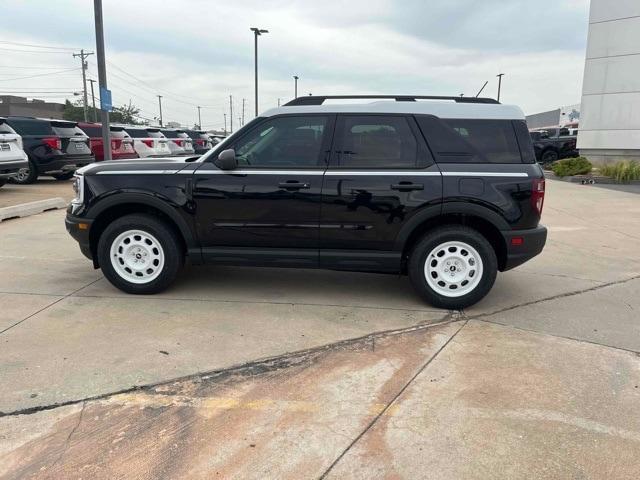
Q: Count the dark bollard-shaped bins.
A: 0